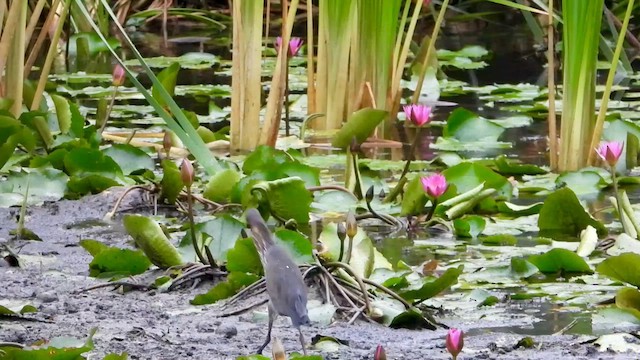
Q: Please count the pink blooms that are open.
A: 4